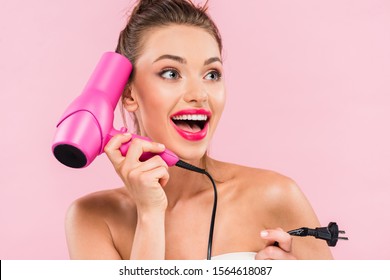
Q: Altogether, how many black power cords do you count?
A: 1